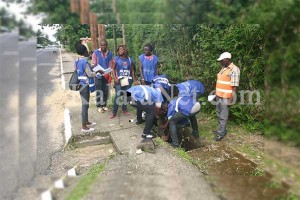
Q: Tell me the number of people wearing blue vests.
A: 8